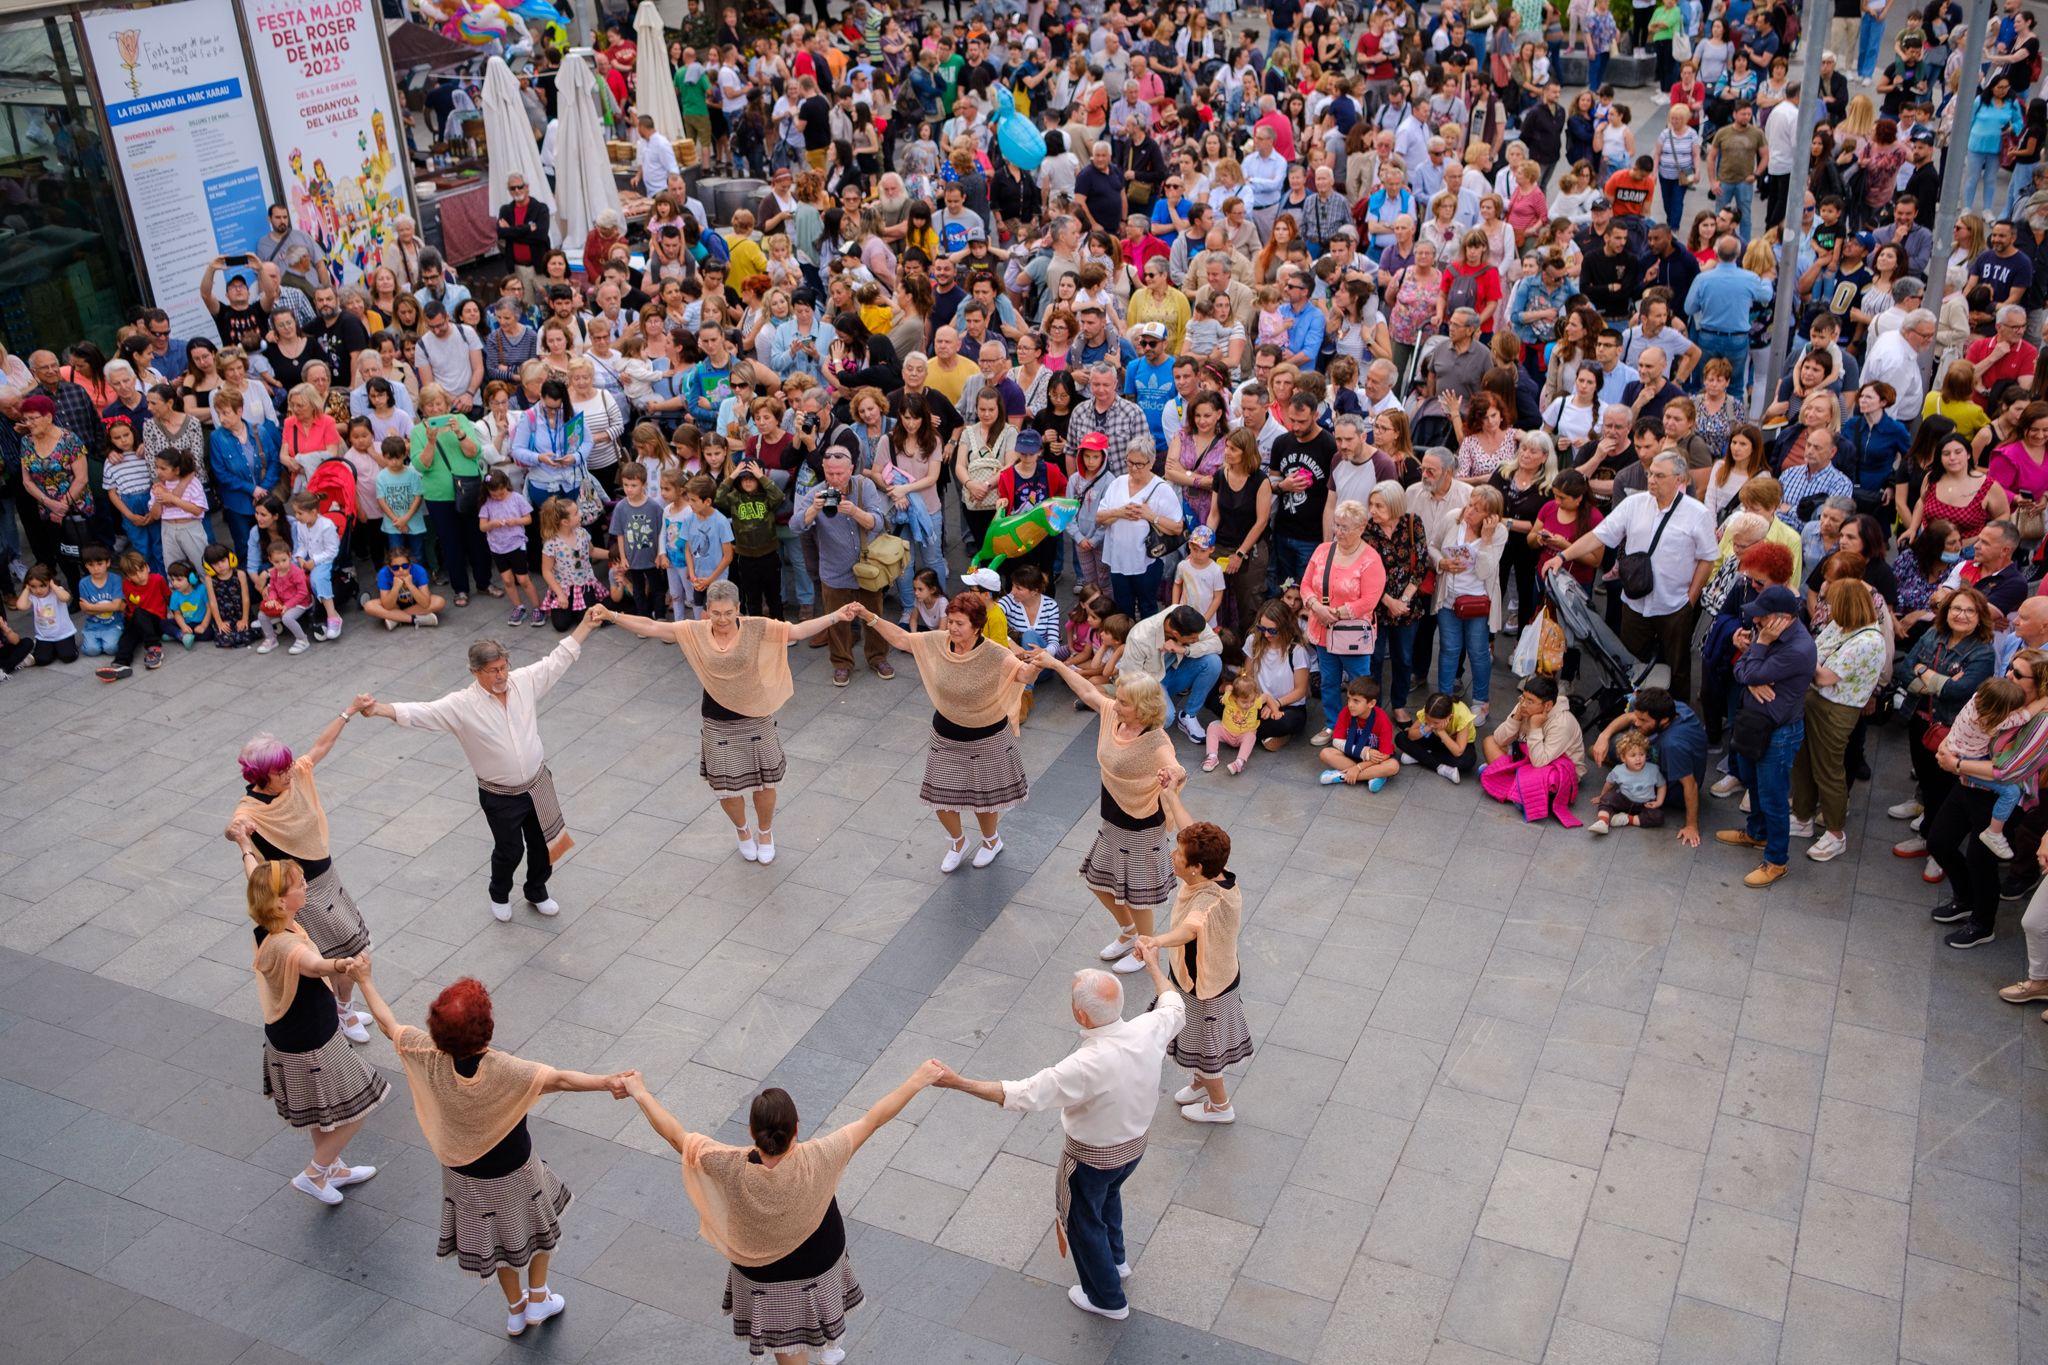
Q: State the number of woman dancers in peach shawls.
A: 8